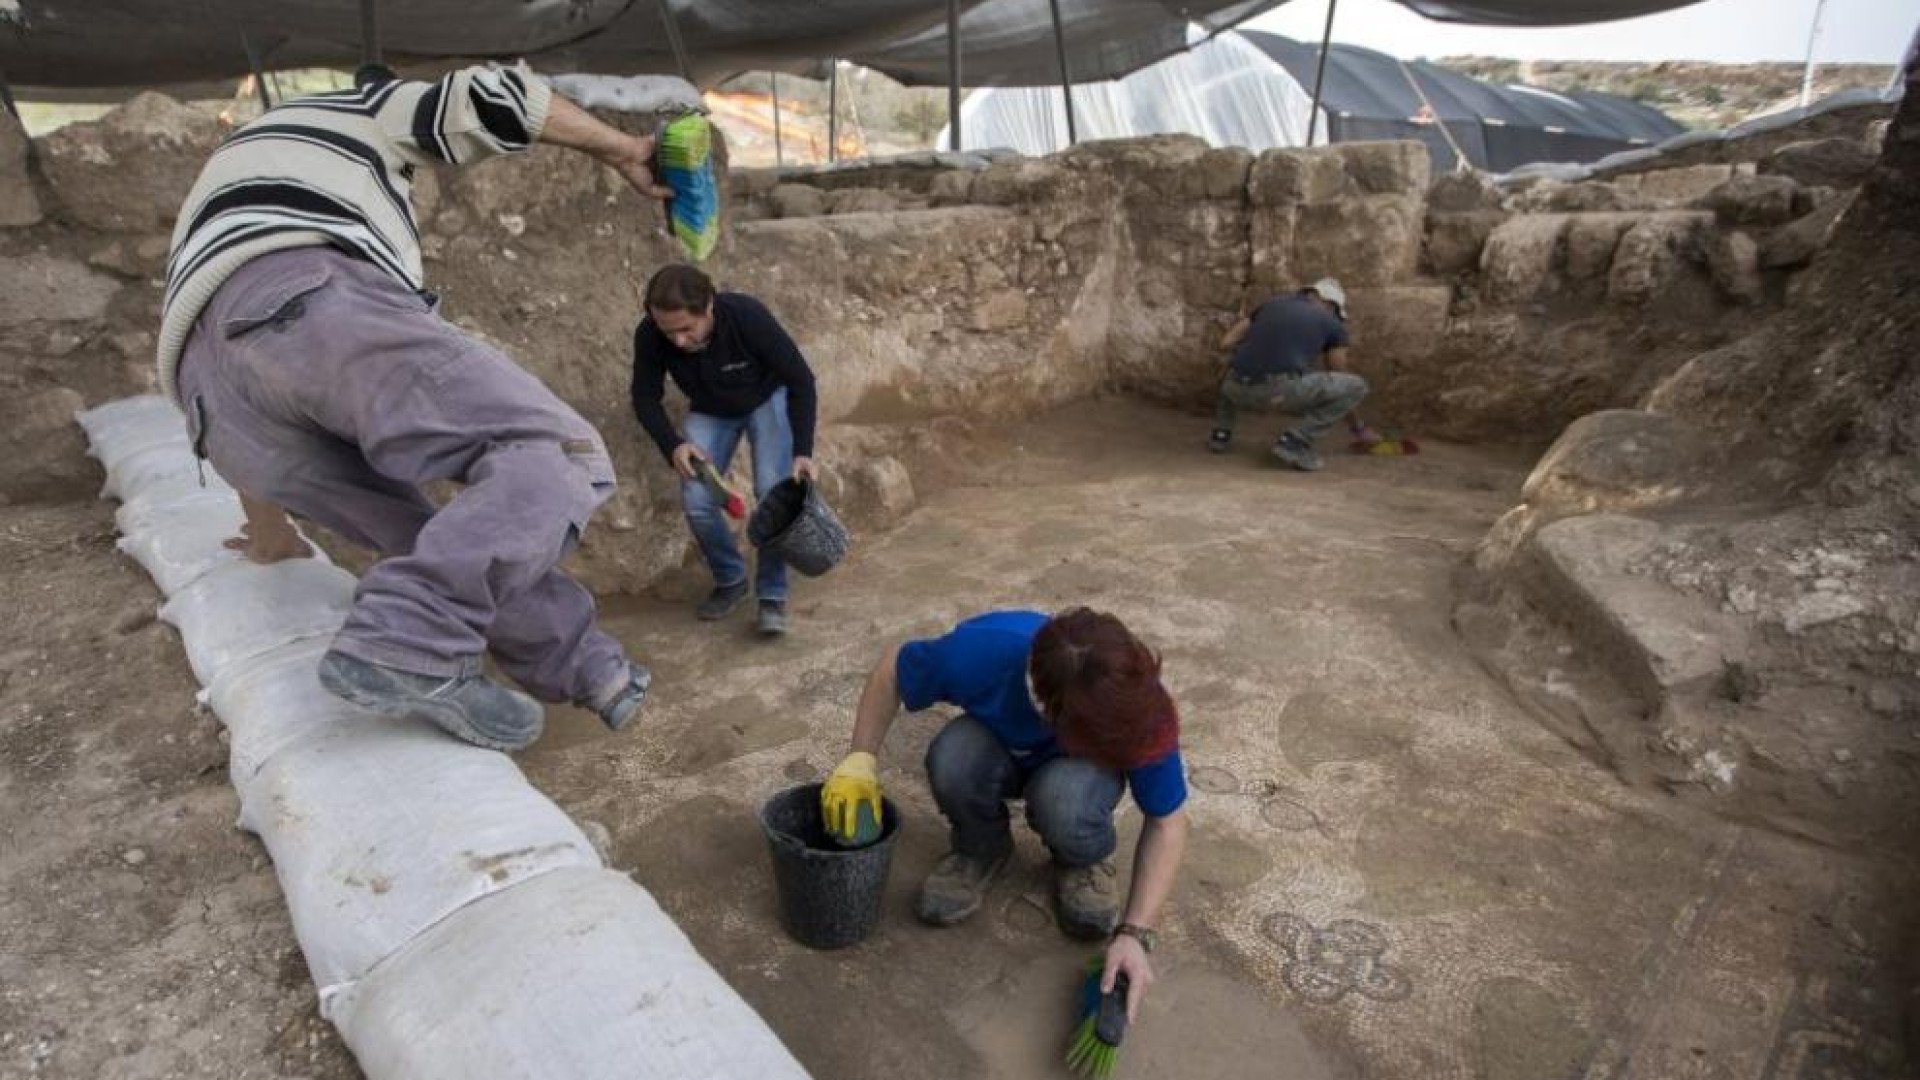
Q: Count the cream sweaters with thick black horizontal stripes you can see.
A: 1